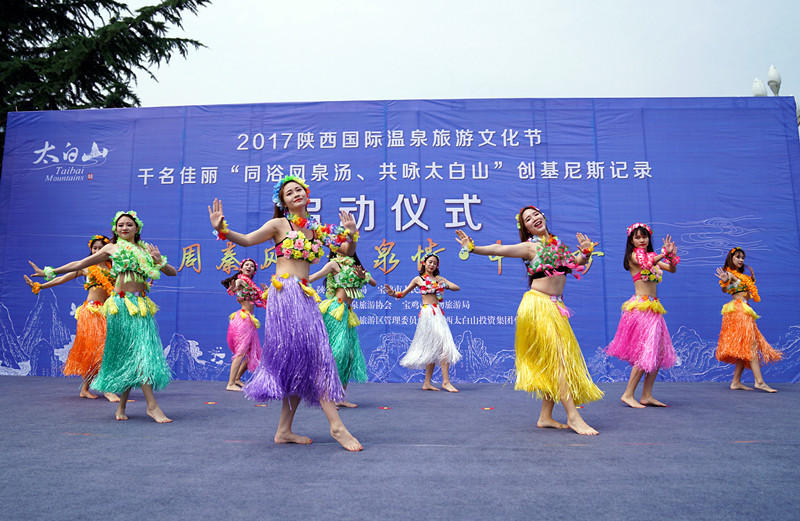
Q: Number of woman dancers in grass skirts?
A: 9